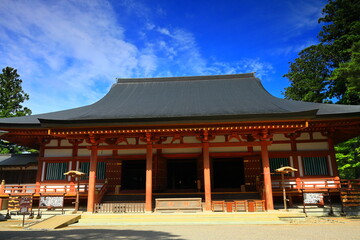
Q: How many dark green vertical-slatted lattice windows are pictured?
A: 4